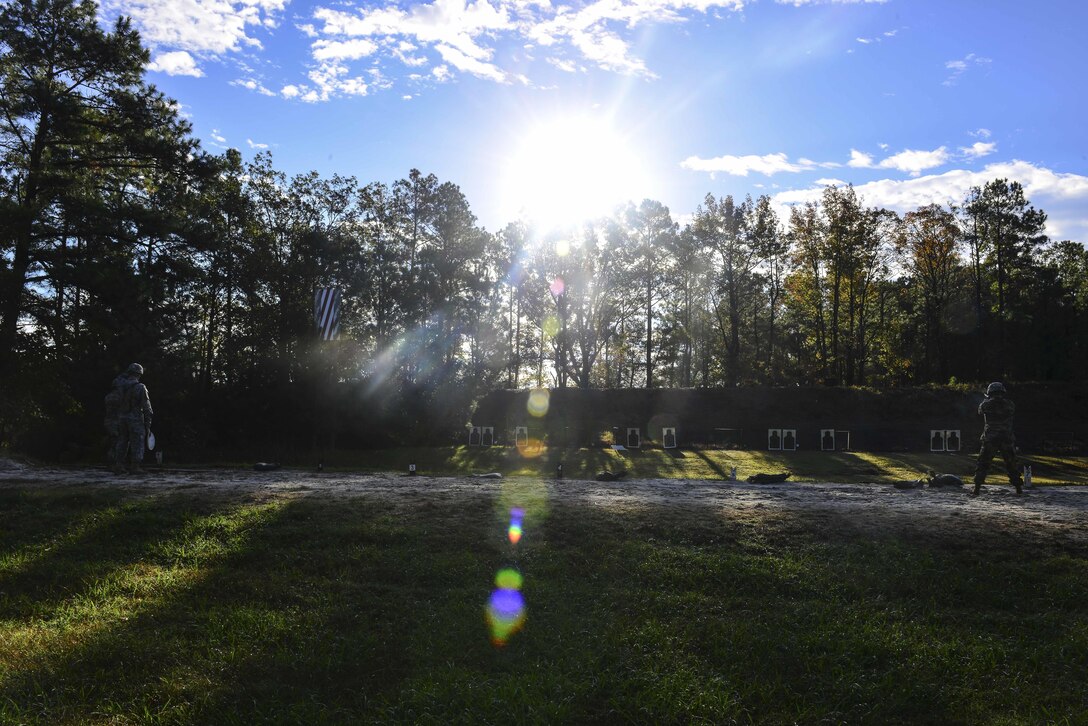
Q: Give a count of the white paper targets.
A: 10